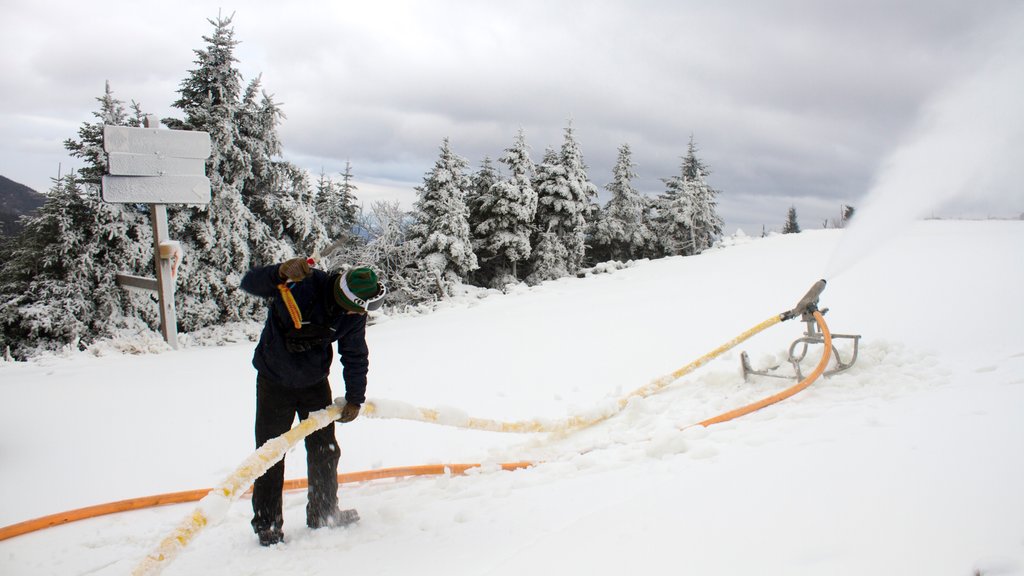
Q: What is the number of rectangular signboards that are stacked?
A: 3